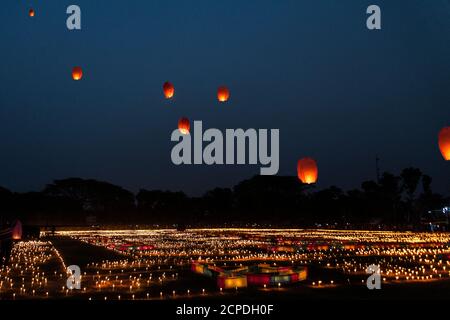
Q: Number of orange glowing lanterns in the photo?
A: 7